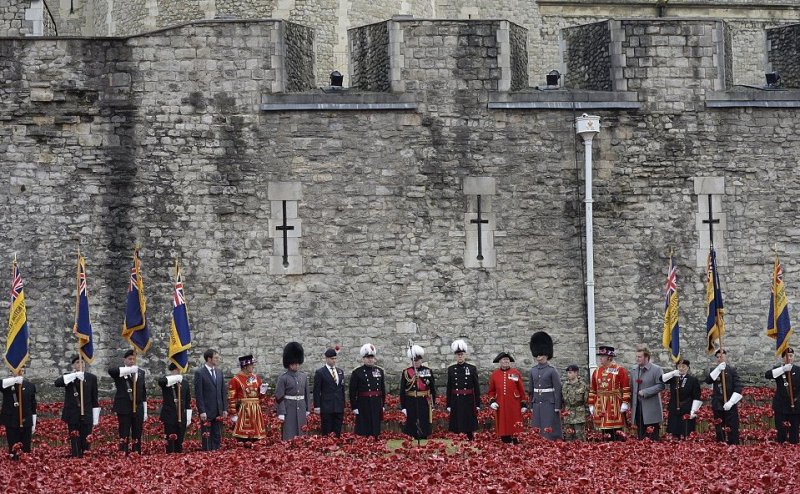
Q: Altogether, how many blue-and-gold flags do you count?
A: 7